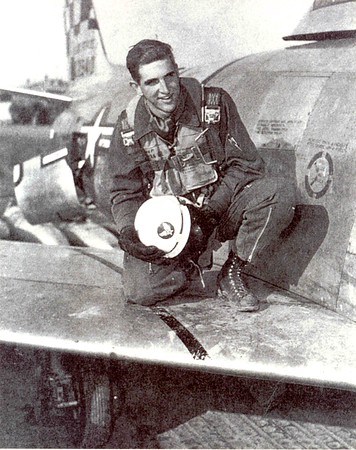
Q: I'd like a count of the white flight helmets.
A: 1